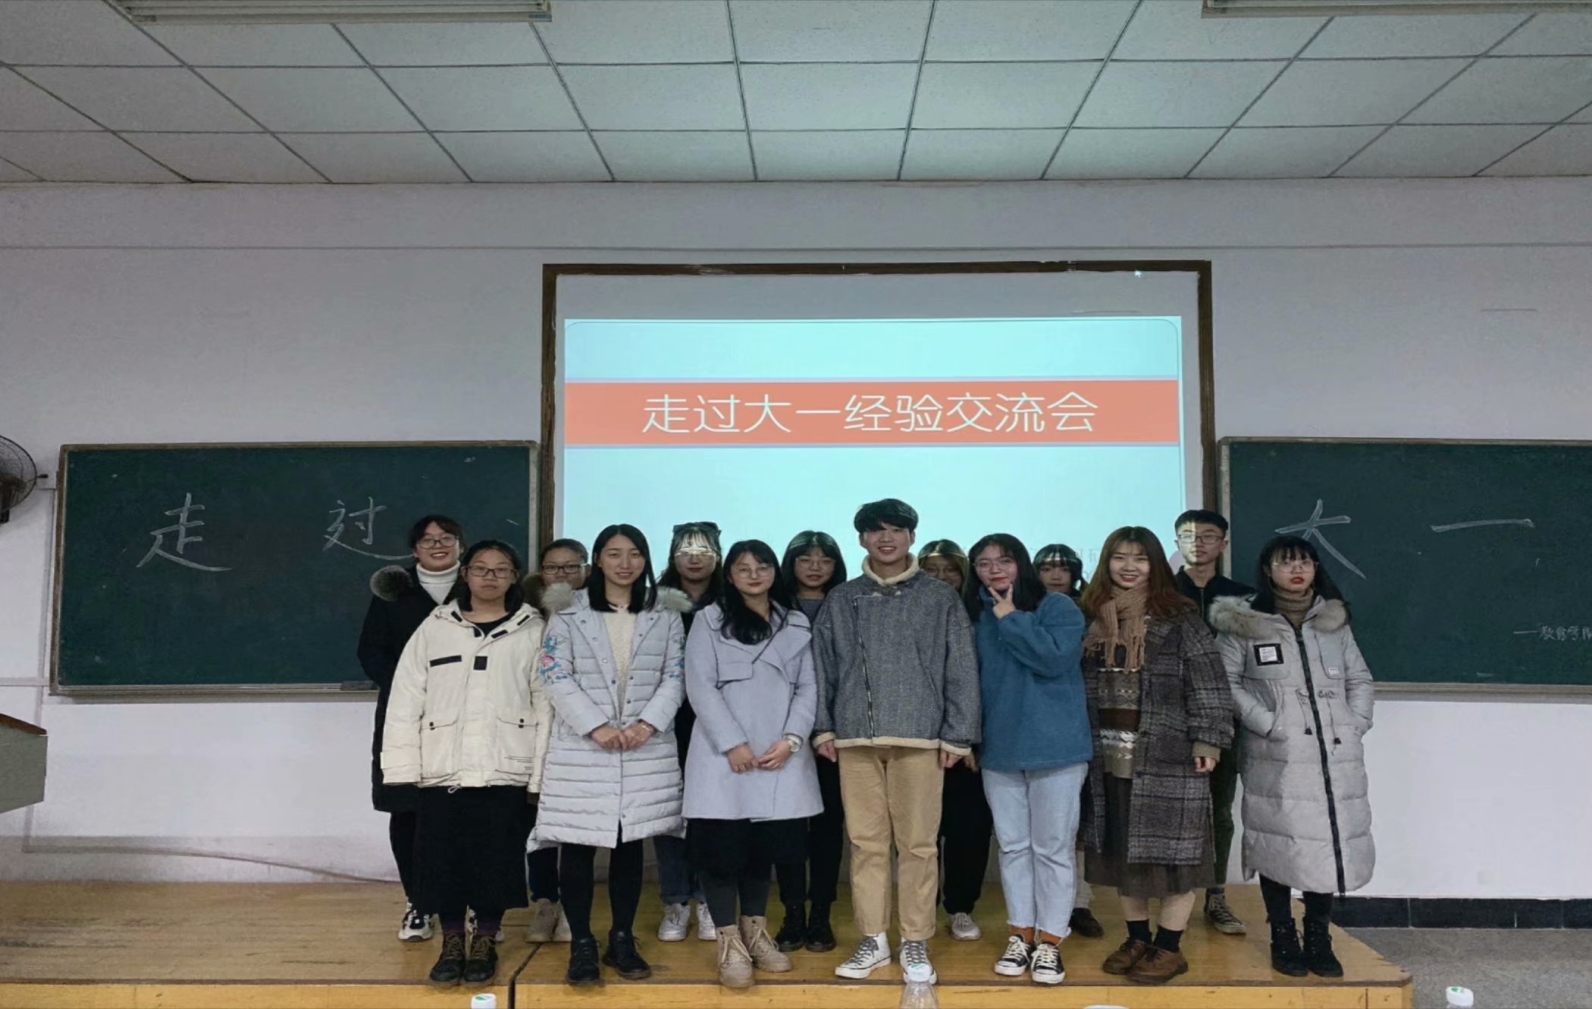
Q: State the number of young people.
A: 14